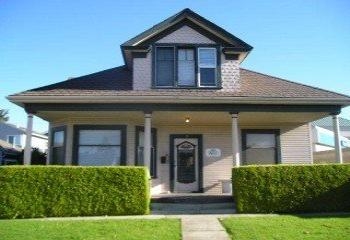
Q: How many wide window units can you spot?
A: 2